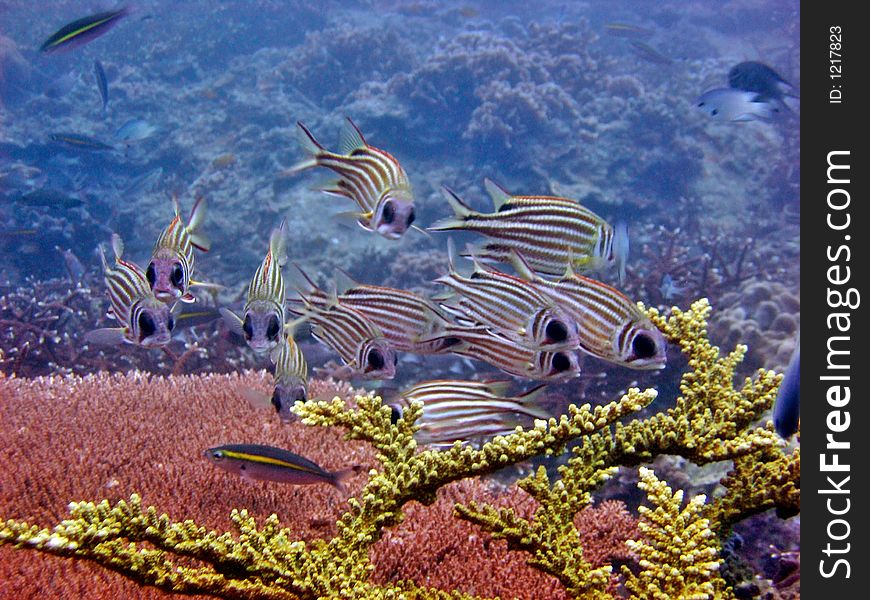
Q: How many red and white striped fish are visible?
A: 12